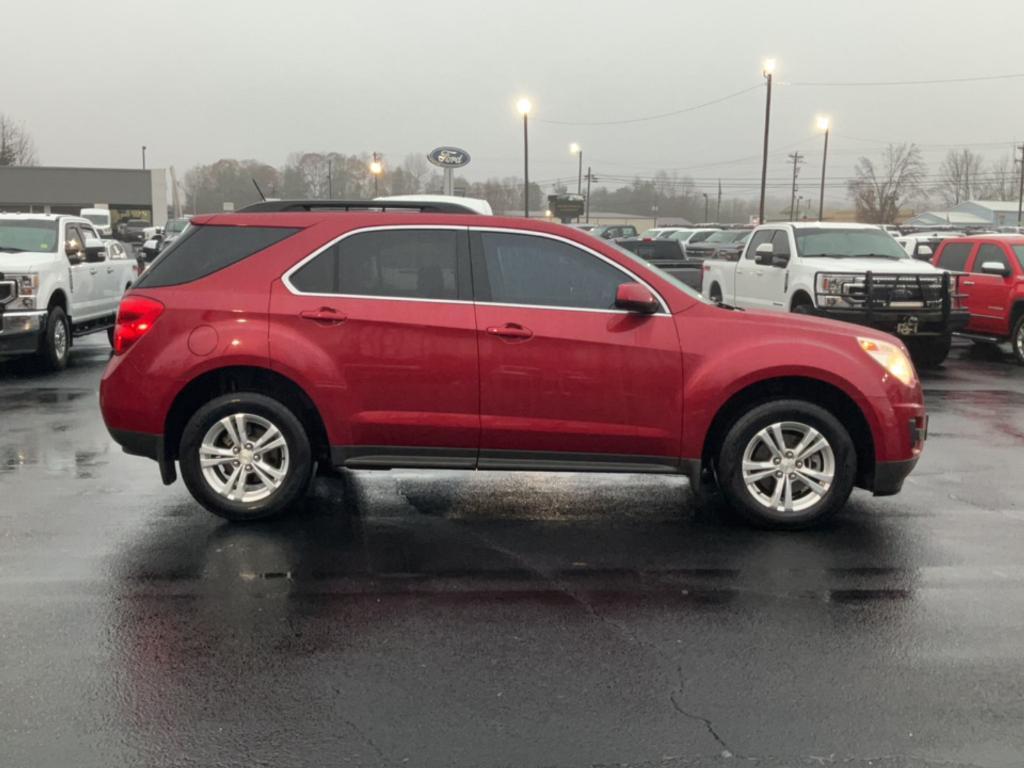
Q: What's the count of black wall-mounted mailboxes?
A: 0